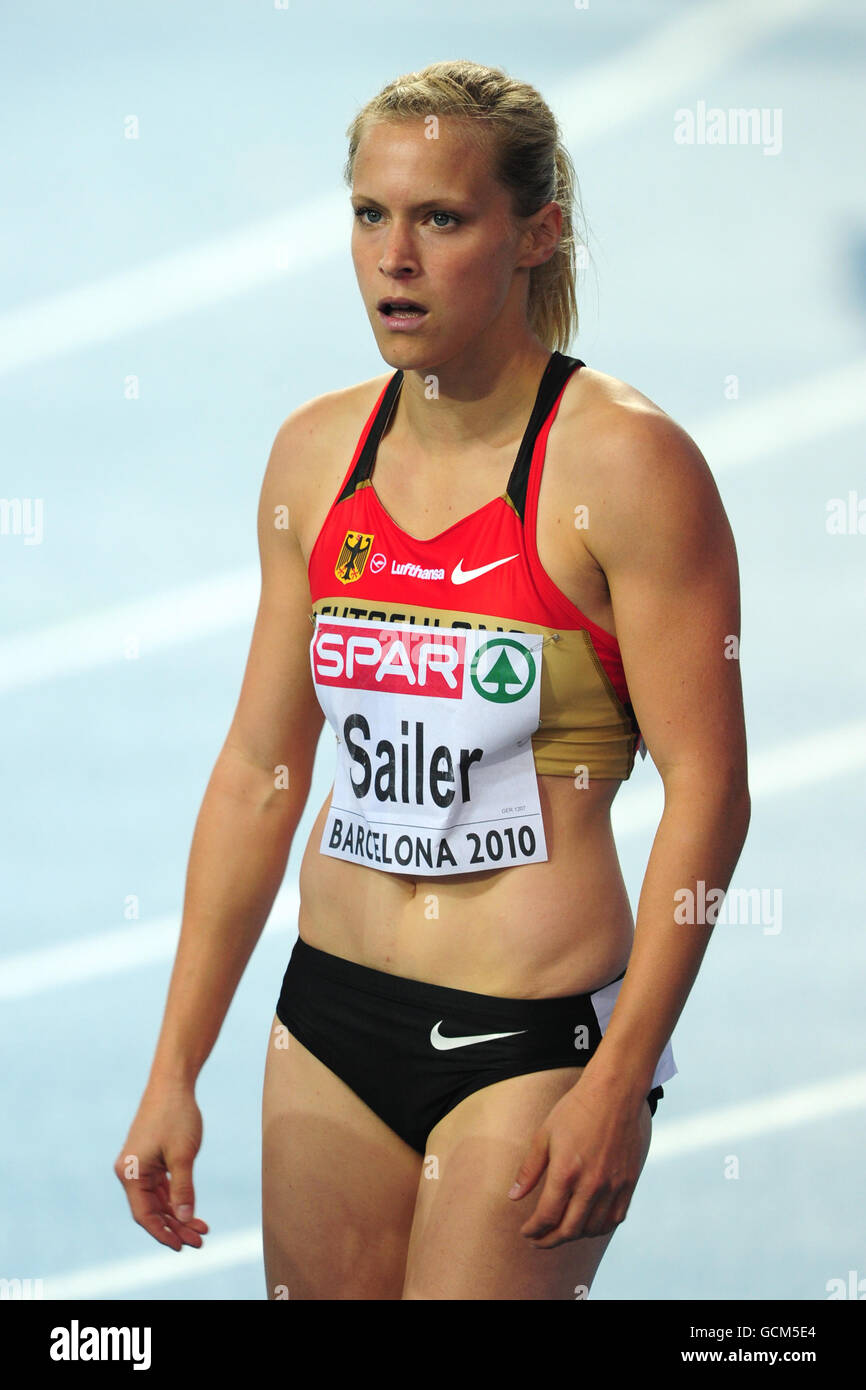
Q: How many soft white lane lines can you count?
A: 4